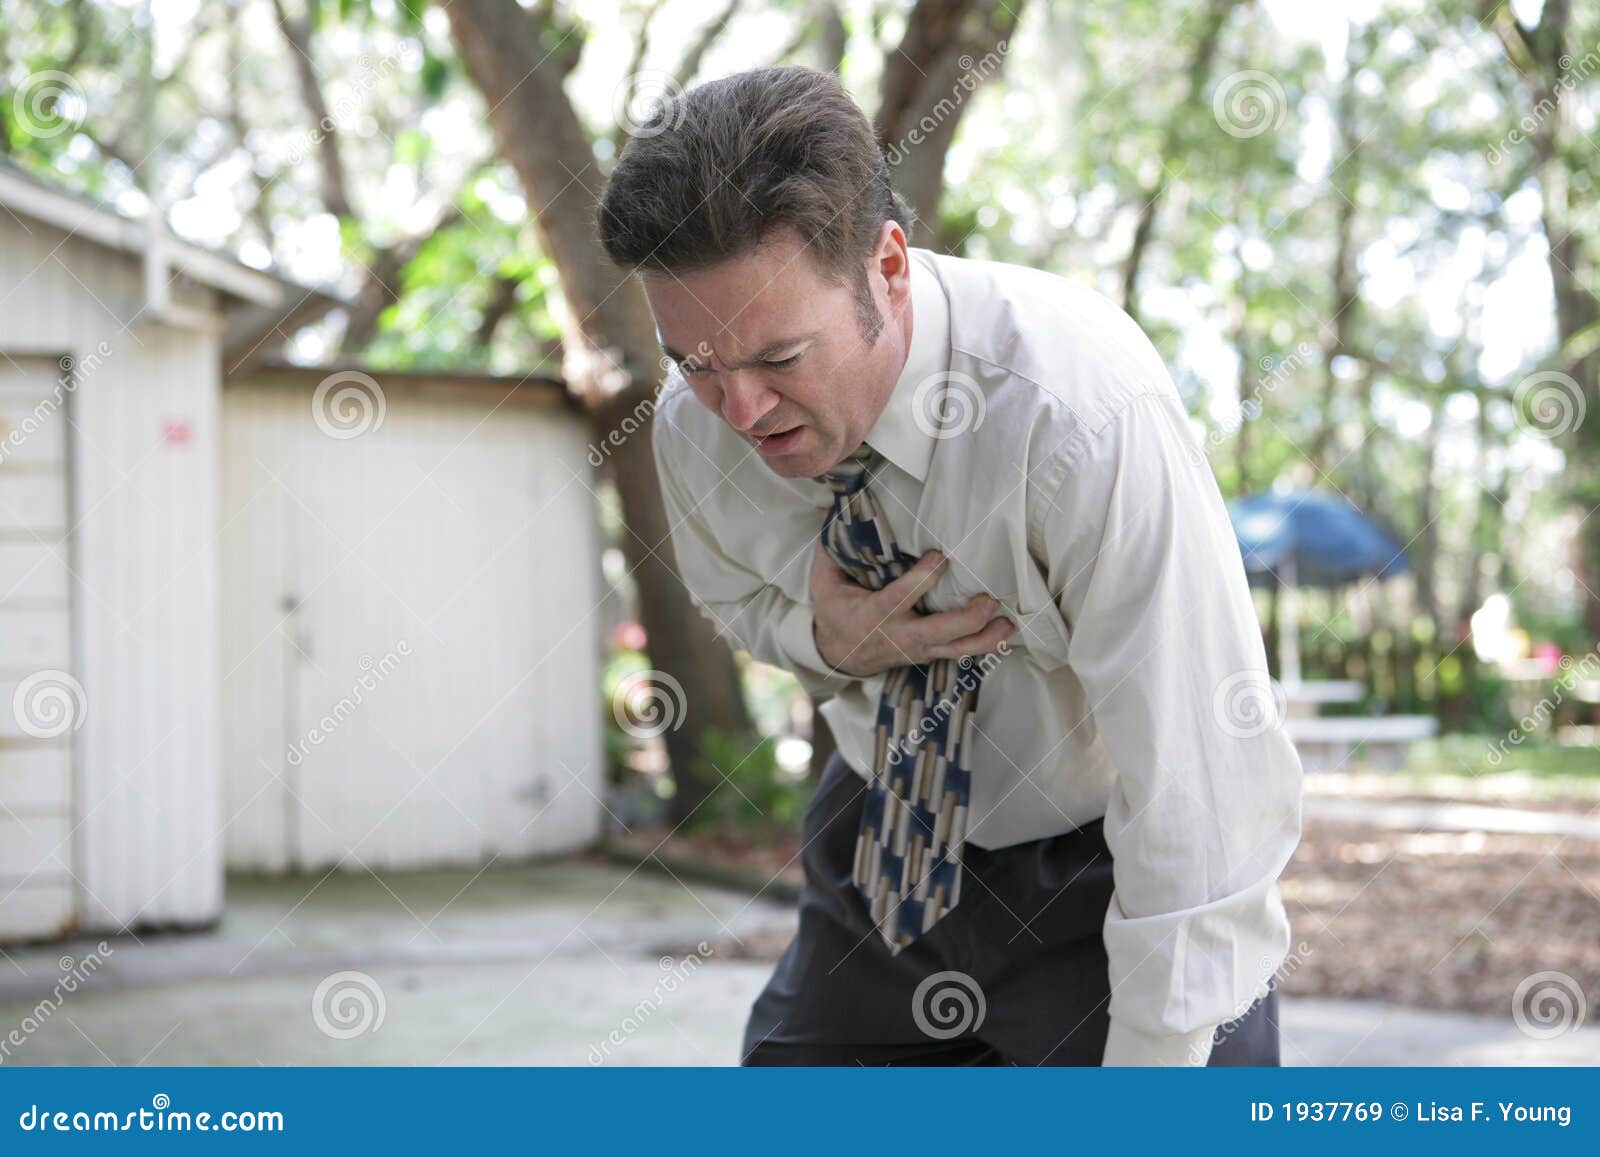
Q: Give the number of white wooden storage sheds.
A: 2